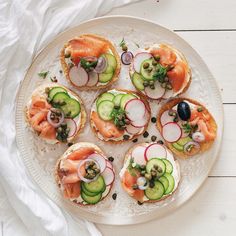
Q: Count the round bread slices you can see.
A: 7